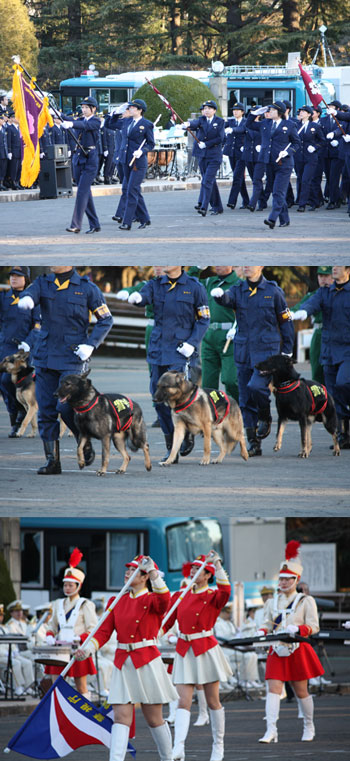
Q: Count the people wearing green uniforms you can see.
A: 3